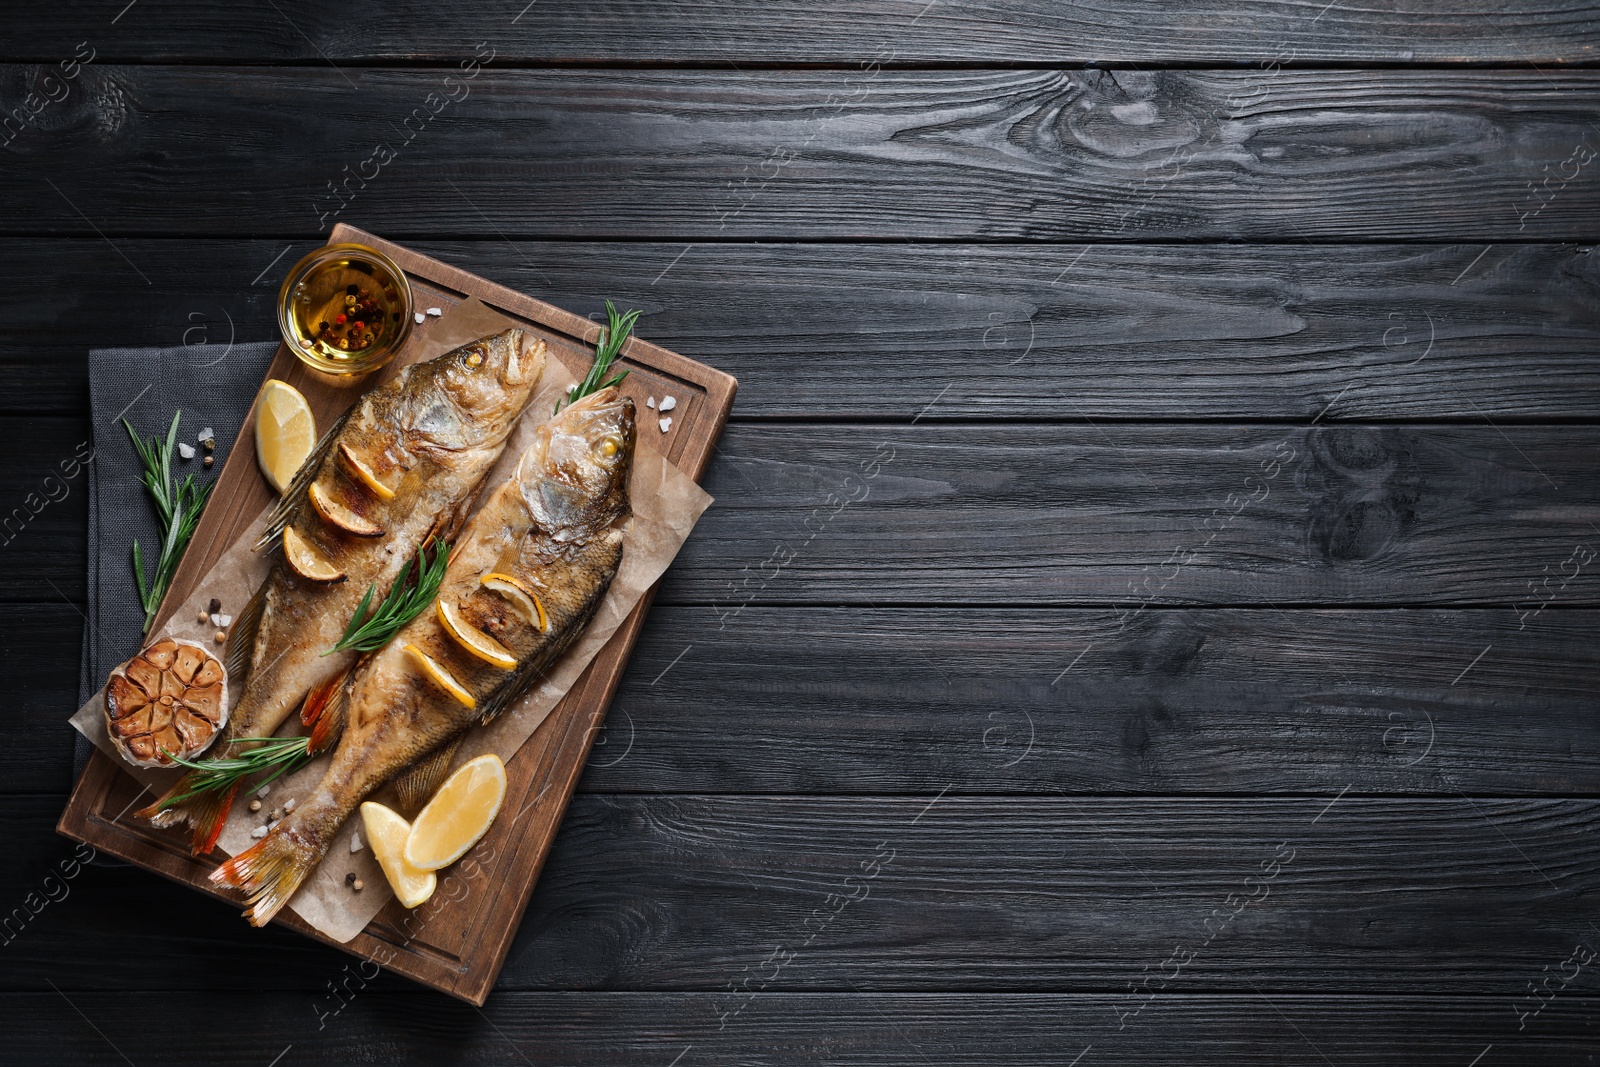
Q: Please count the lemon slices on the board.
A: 9